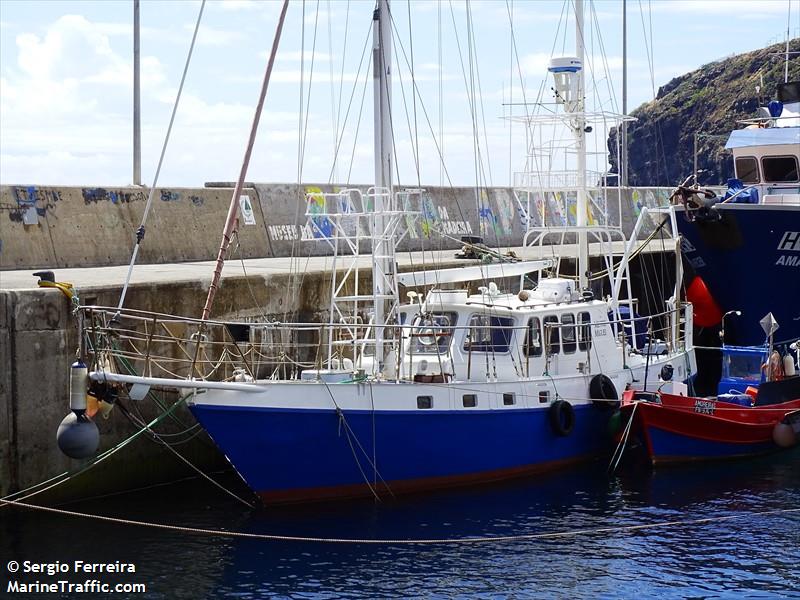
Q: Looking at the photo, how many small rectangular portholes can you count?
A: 4